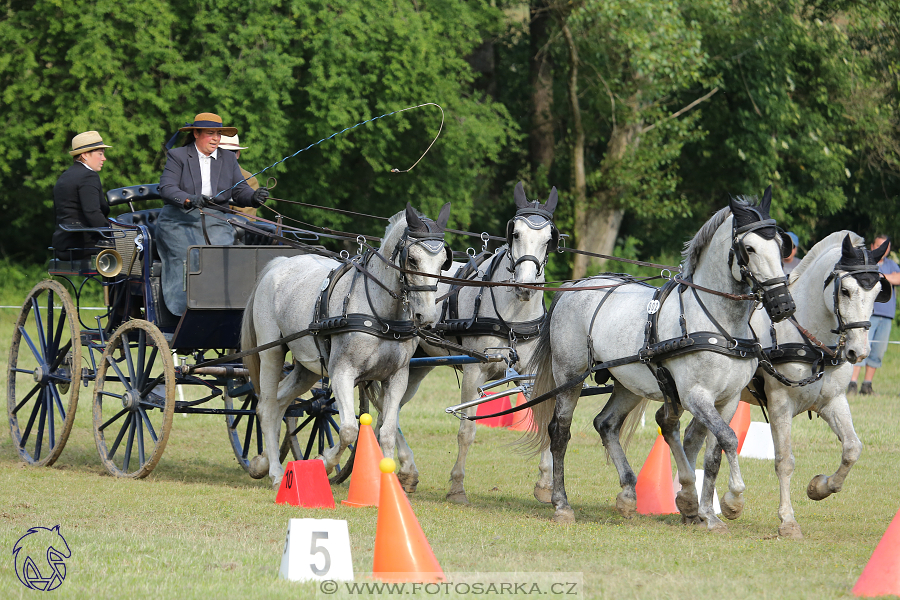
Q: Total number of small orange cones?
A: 6